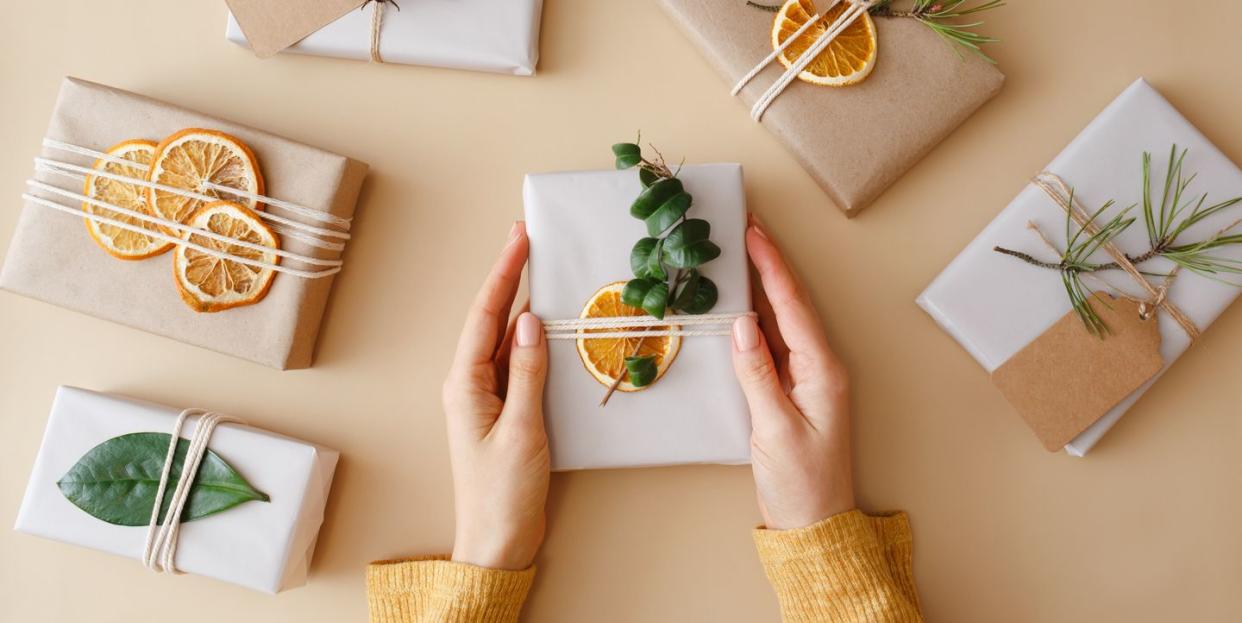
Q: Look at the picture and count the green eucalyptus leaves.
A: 8